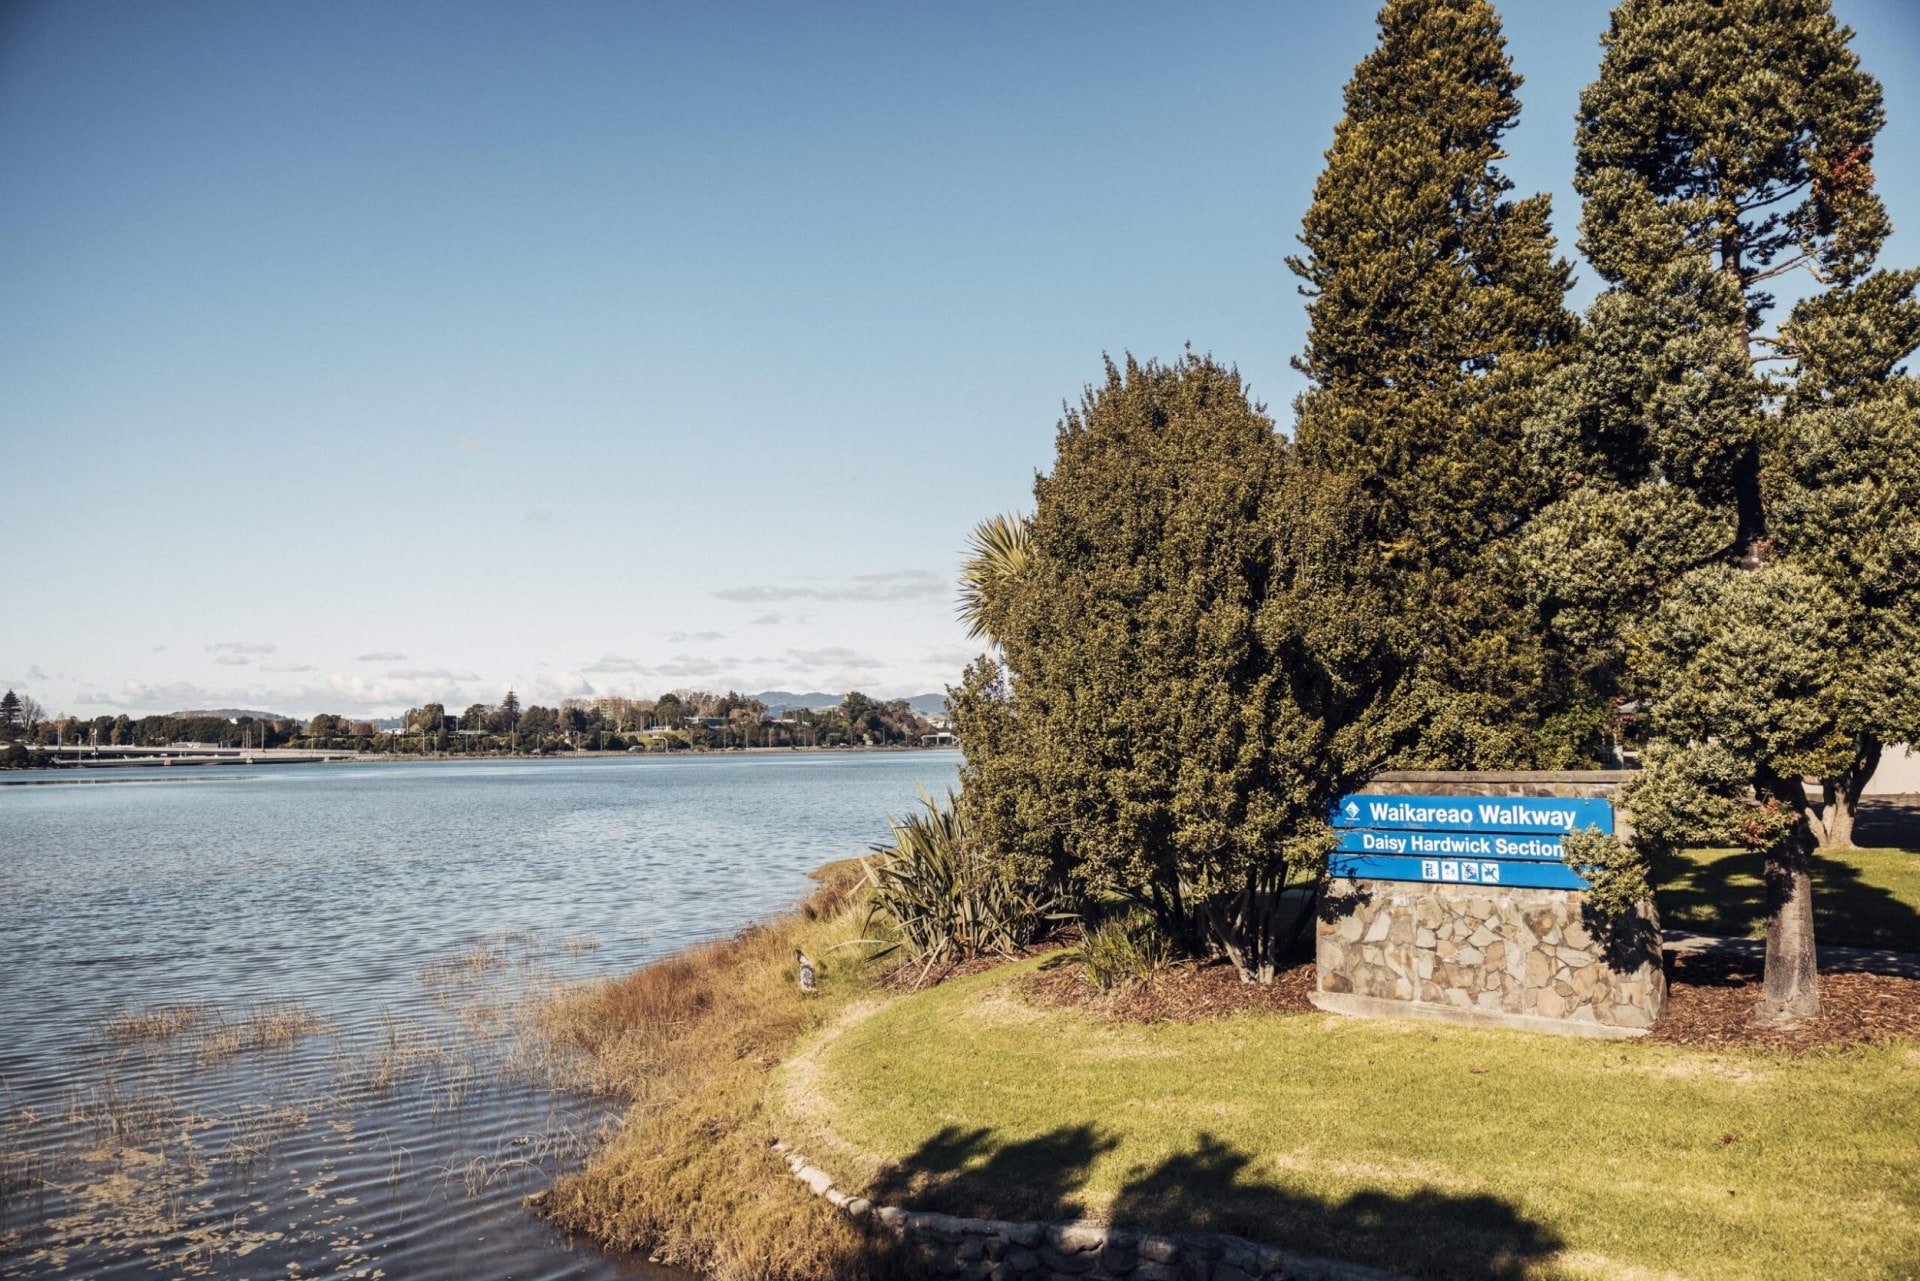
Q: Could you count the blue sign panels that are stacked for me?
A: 3